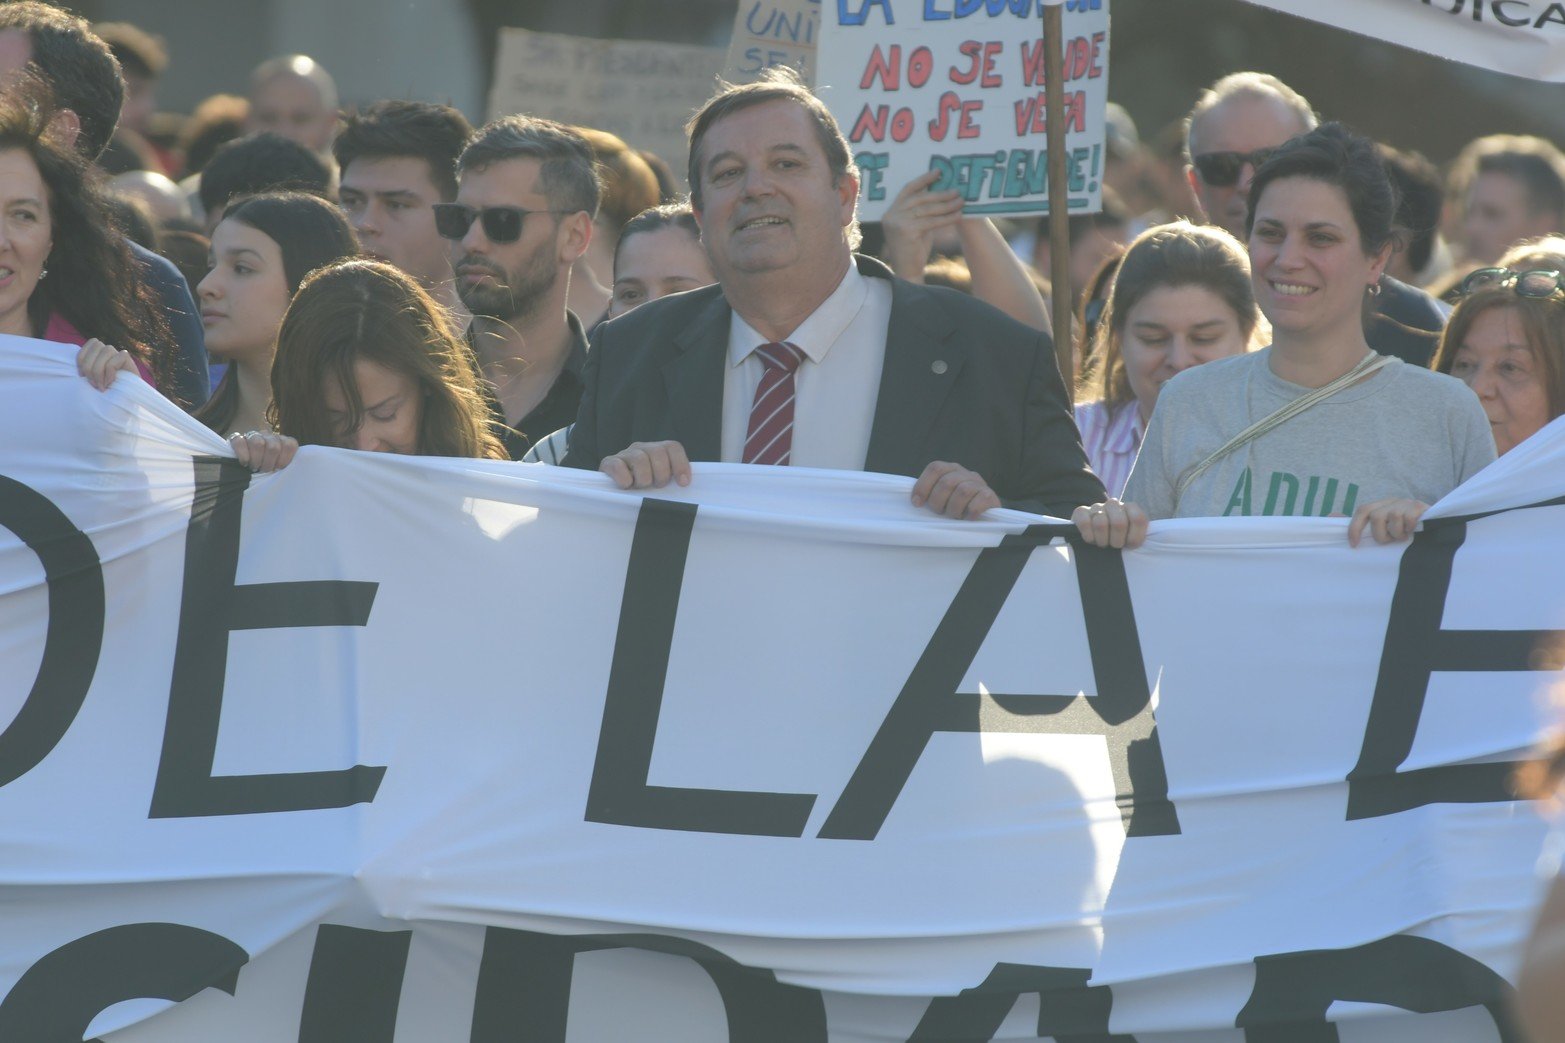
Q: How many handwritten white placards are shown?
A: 1